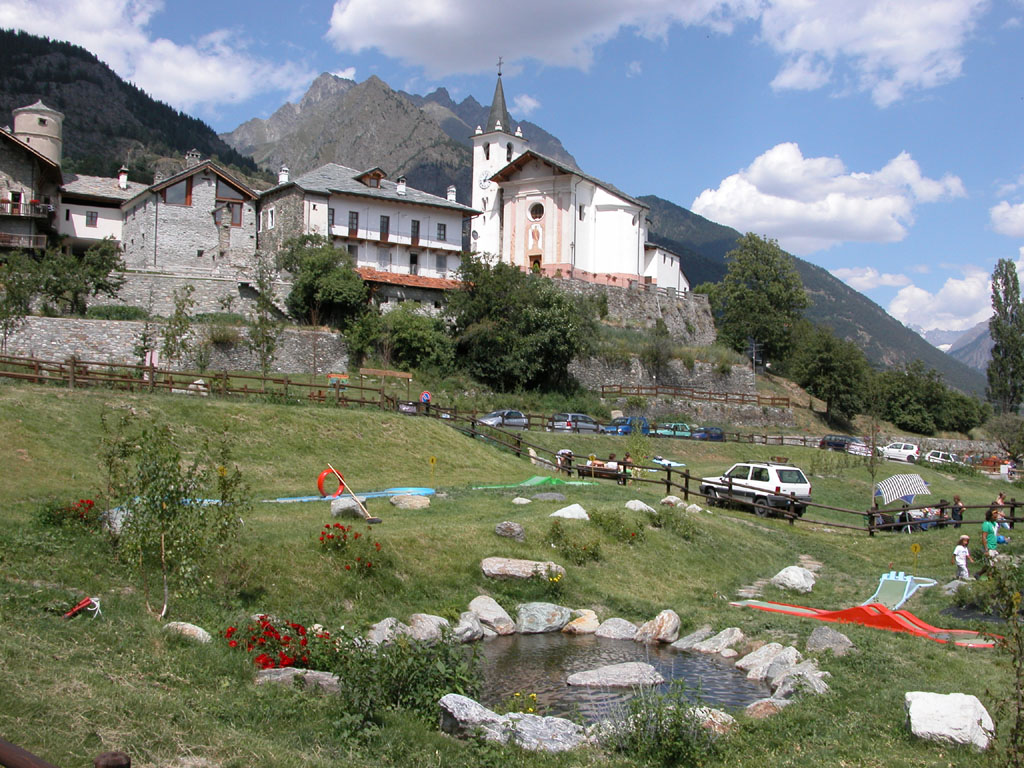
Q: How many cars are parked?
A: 10